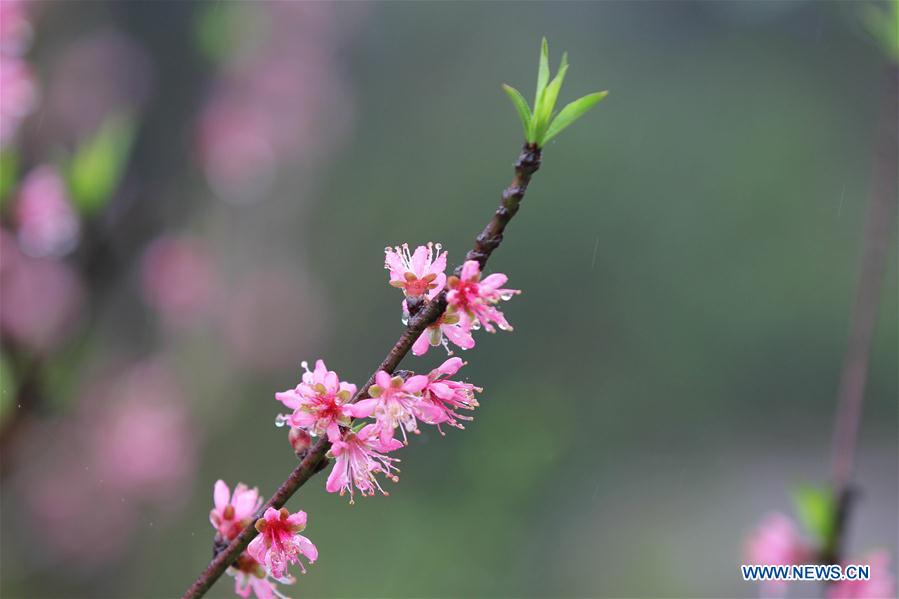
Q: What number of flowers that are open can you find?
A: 10